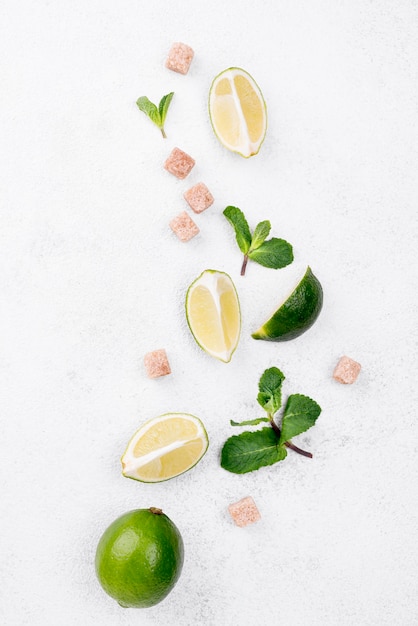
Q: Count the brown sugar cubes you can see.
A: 7